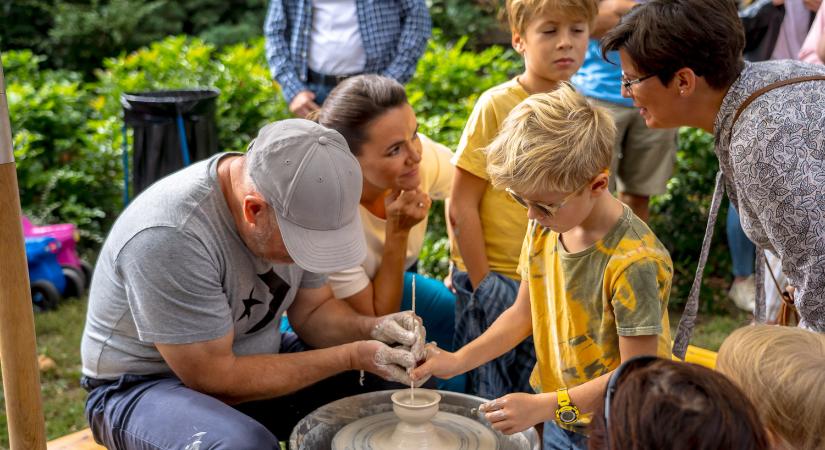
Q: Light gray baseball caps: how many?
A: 1